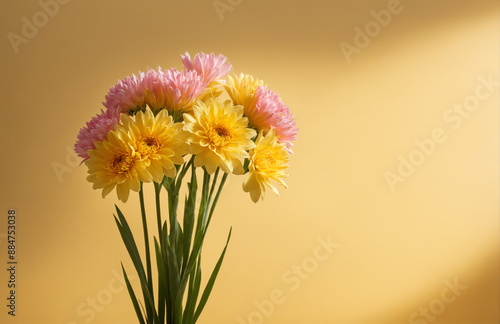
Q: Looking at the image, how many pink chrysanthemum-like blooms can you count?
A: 5